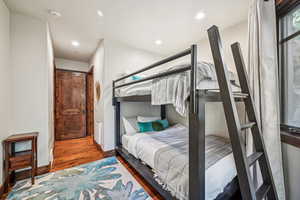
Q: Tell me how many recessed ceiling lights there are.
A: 4